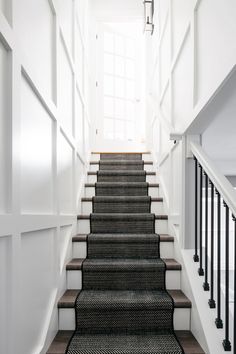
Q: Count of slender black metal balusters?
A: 7